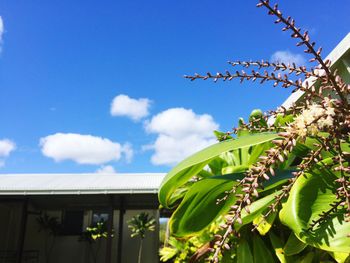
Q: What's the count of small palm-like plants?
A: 3